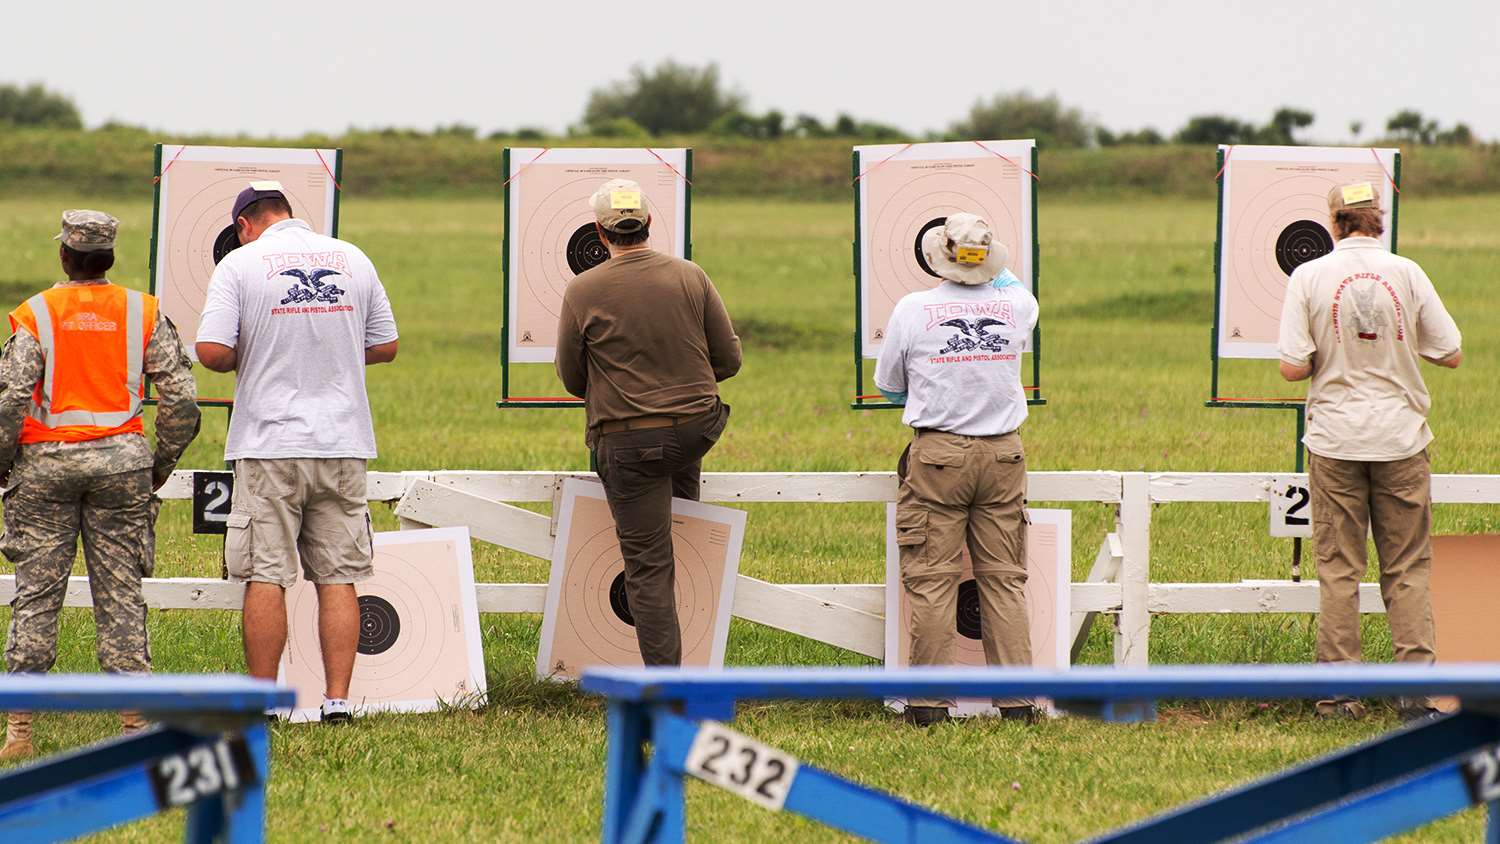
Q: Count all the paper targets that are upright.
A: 4